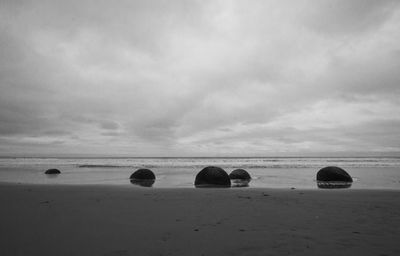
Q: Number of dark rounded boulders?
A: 5